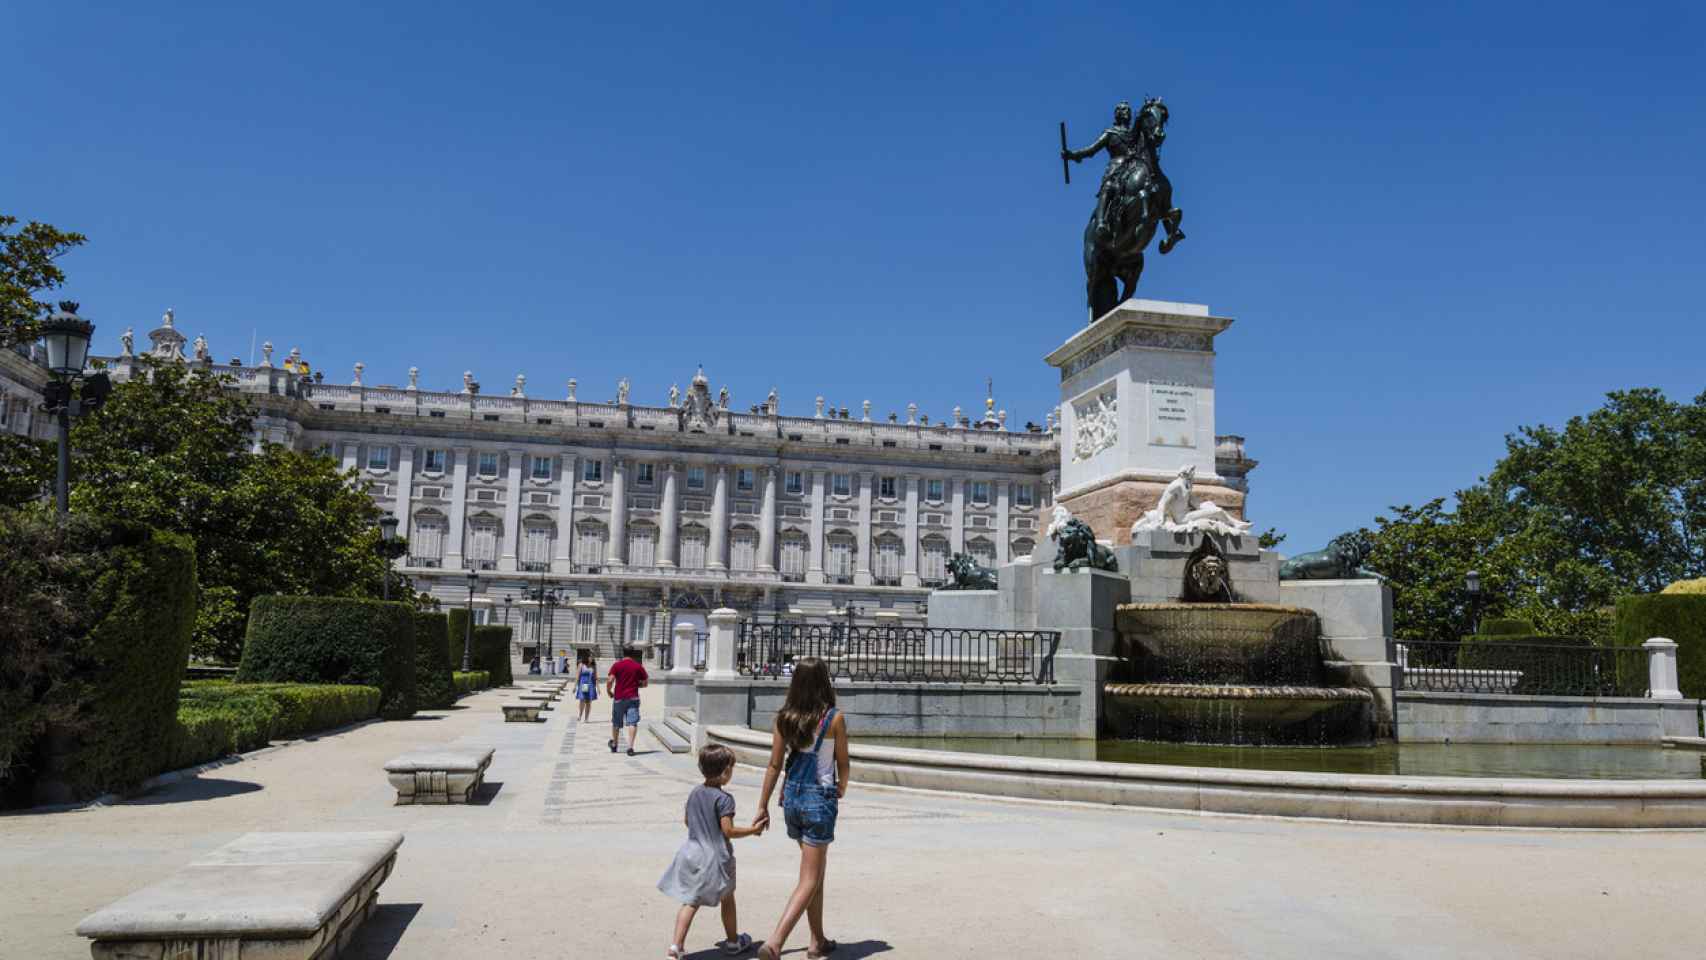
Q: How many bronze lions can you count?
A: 3